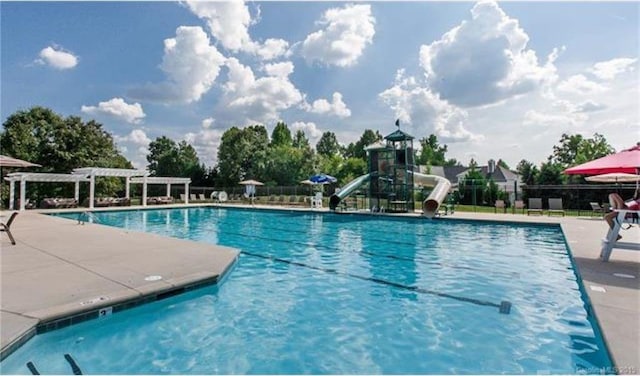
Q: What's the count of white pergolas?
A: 3